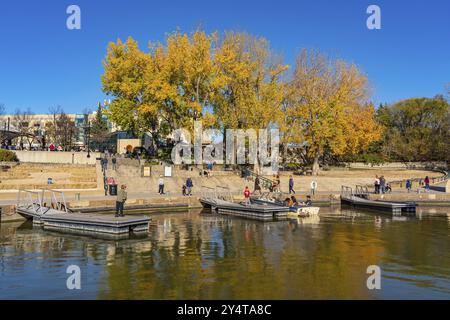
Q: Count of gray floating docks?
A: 3